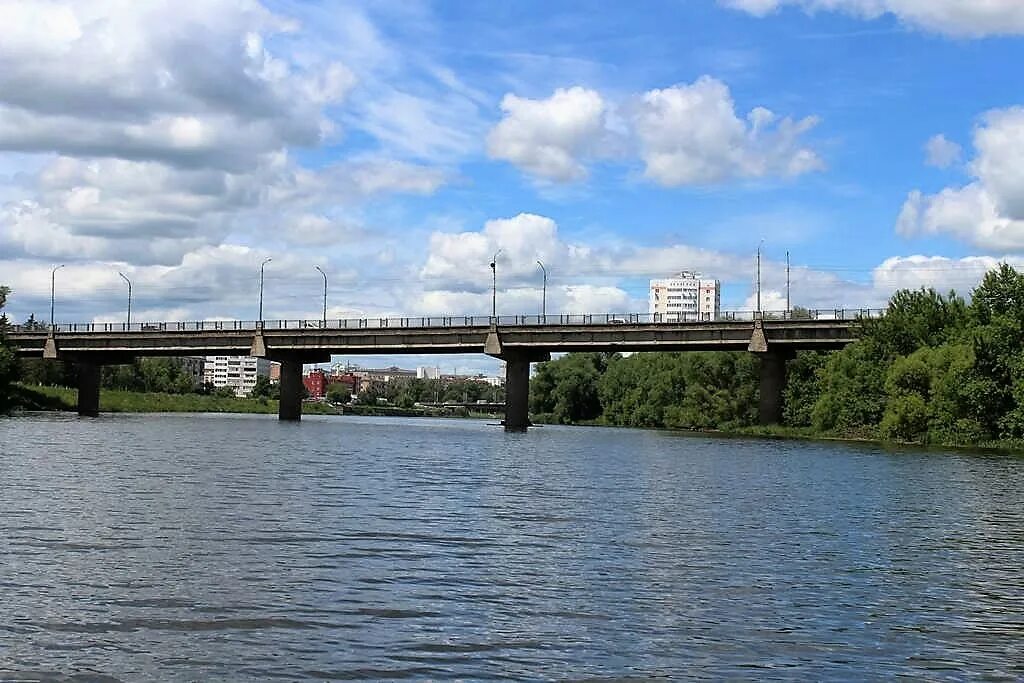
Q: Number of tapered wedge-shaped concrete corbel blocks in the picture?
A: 4